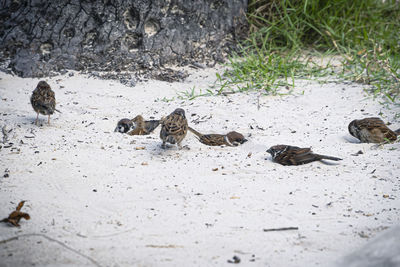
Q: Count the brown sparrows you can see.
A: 6